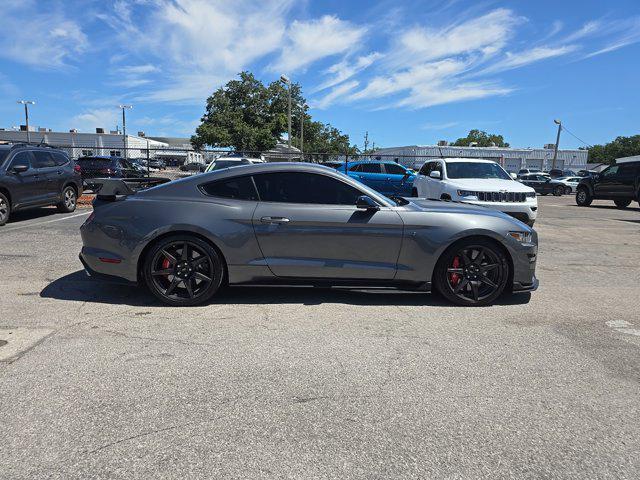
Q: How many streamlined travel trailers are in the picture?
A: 0